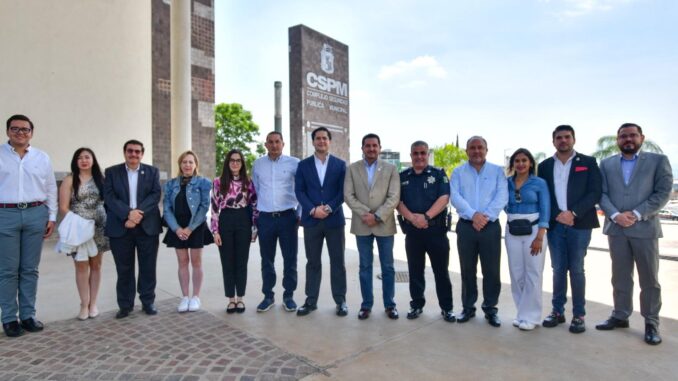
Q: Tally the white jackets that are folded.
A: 1